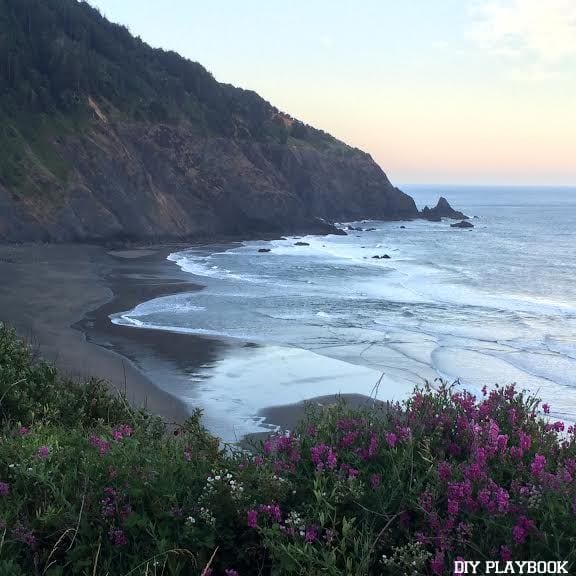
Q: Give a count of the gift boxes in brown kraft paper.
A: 0